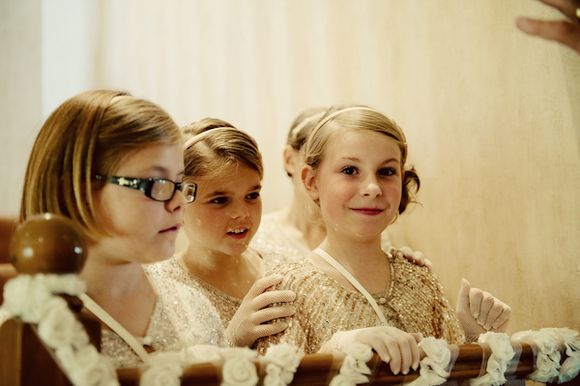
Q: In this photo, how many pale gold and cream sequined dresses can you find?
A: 4